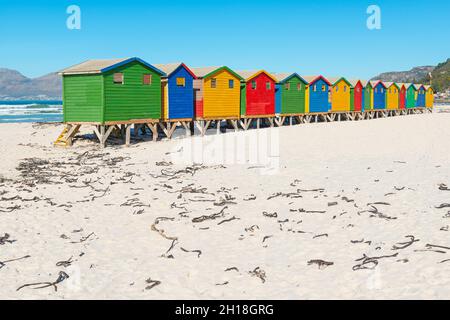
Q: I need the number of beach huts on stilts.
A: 15